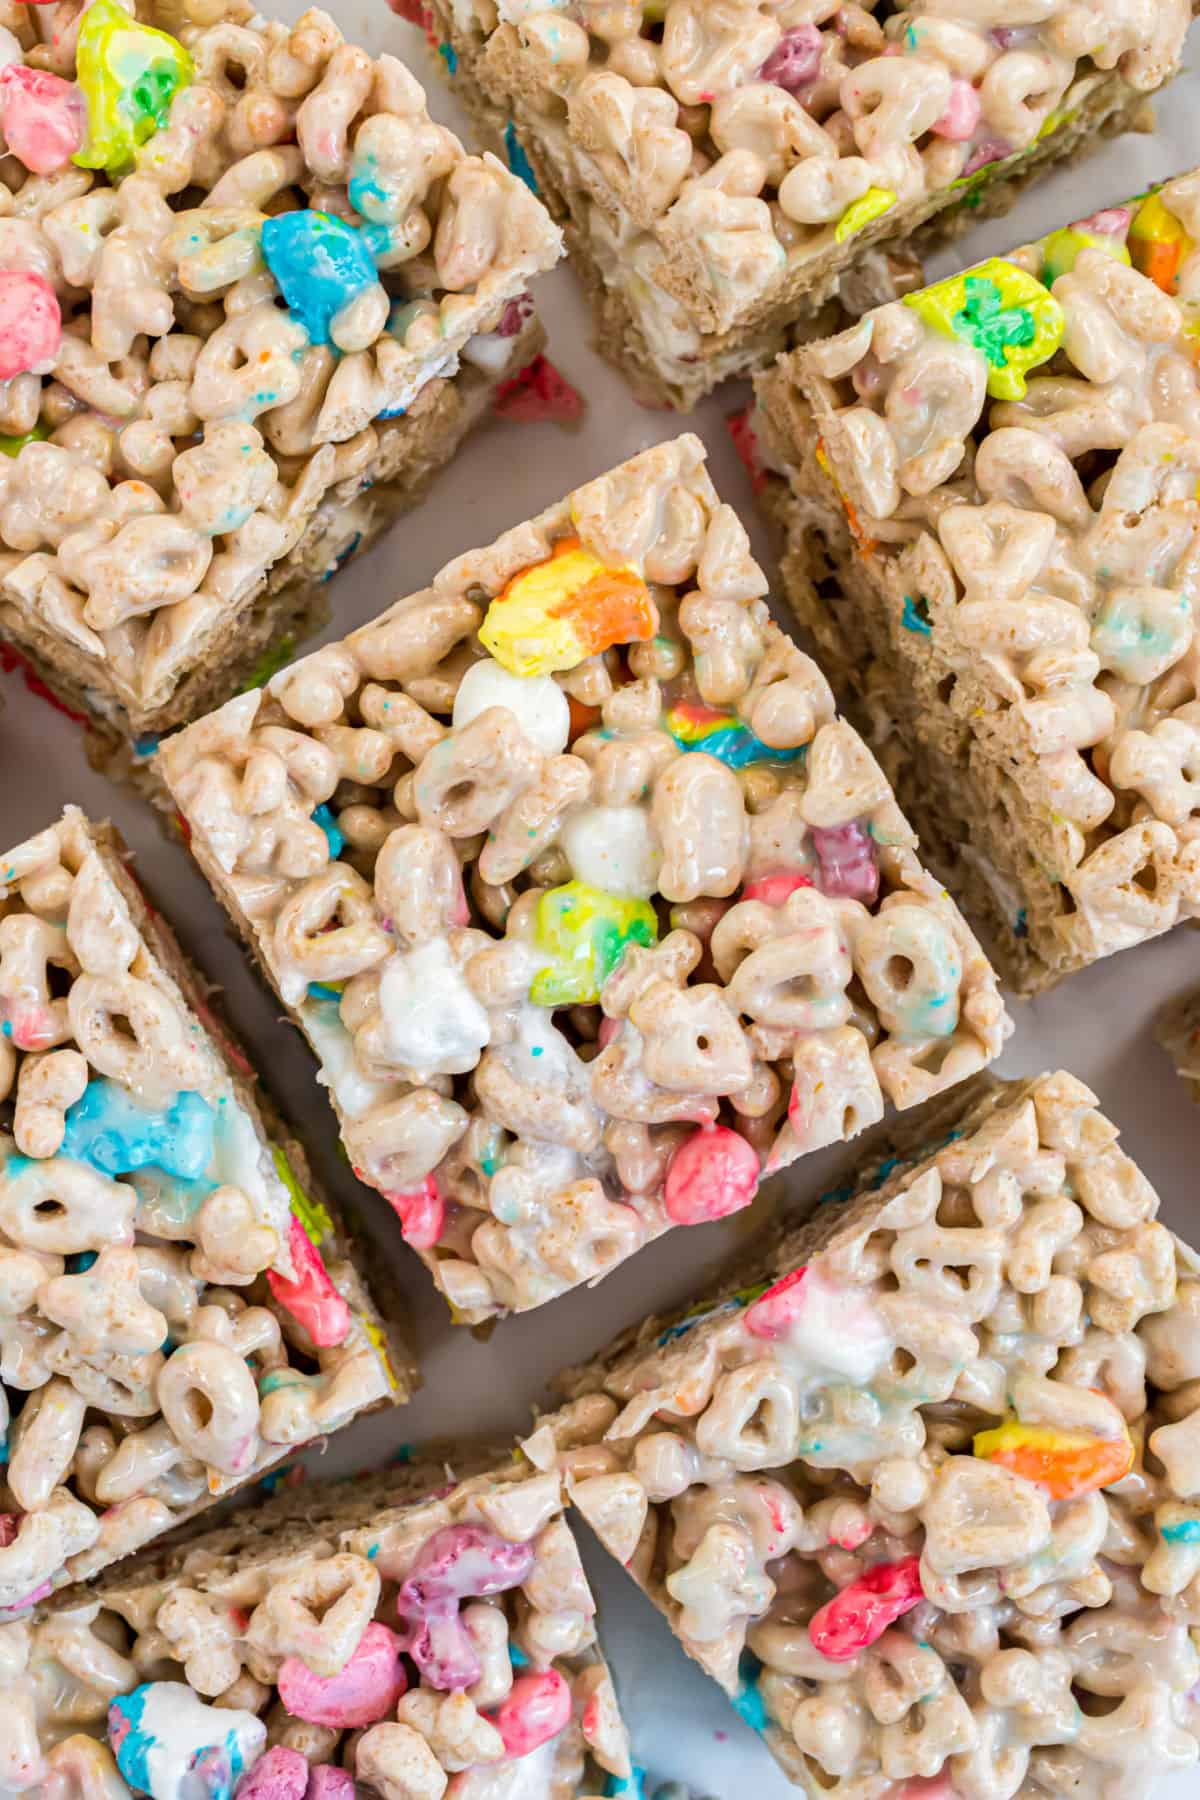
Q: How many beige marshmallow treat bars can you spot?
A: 7